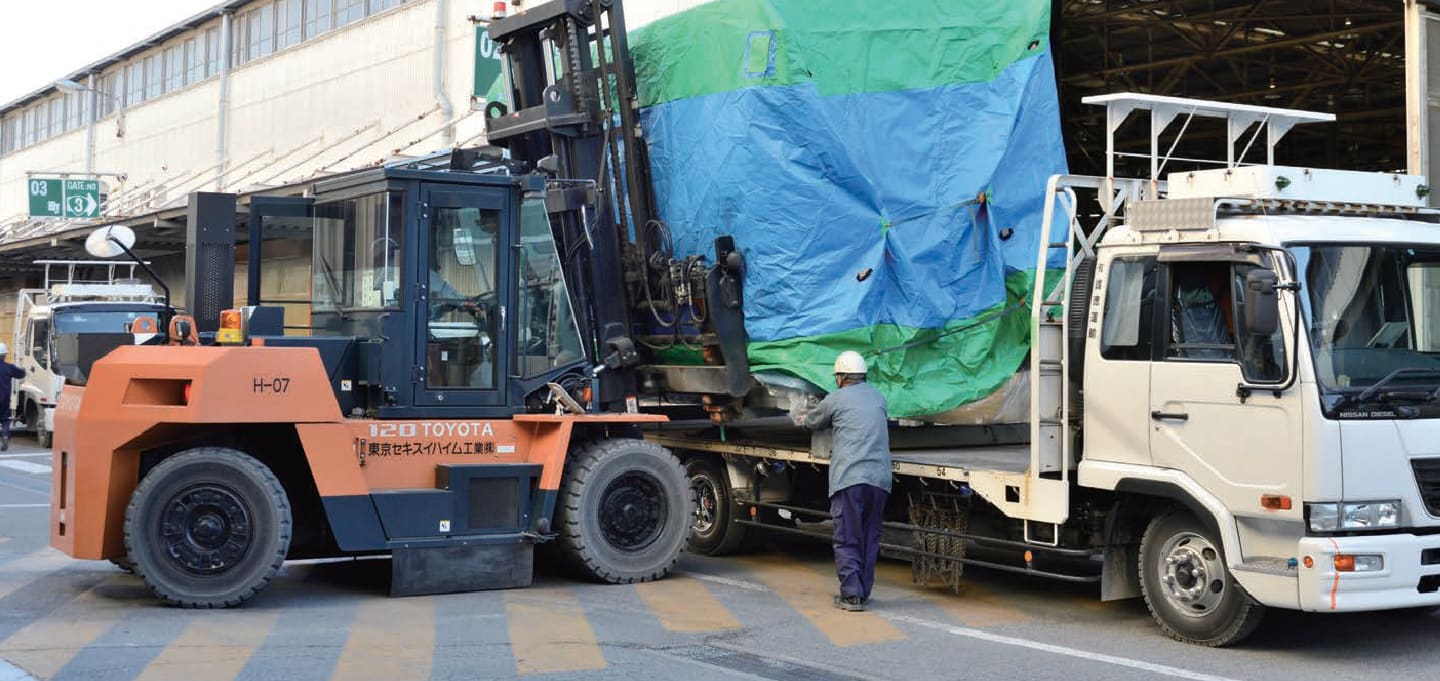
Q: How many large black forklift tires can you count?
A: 2